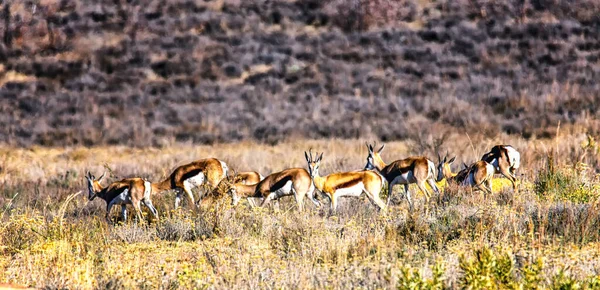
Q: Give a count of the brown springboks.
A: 8